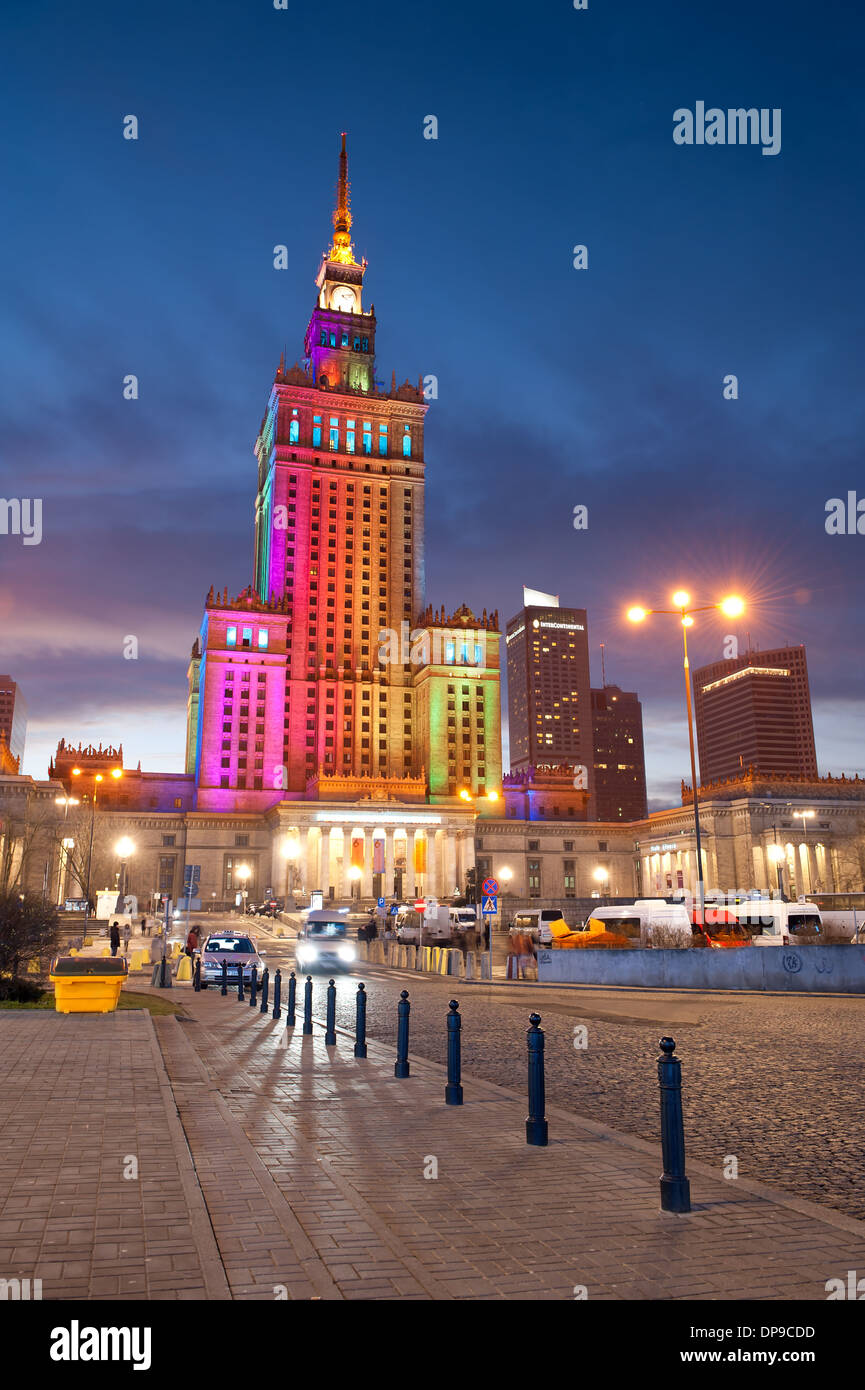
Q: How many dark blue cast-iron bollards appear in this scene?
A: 15